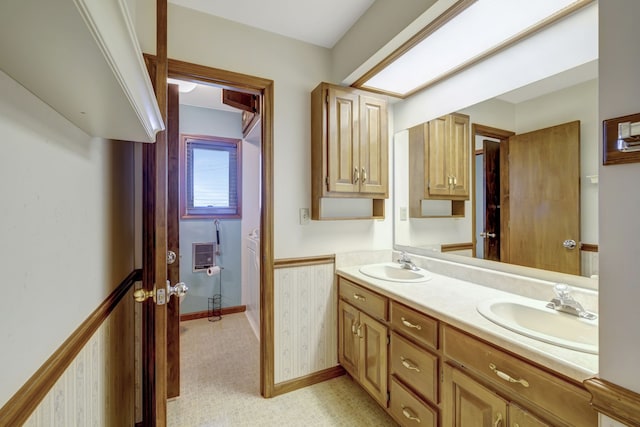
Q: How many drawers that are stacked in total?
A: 3